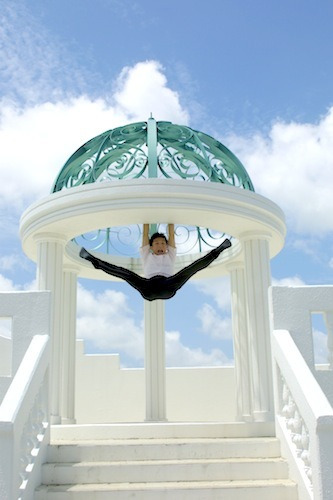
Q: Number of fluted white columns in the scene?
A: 5